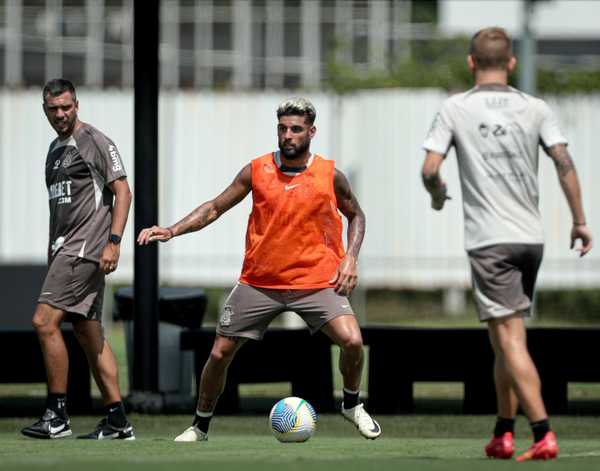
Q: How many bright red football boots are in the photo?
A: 2